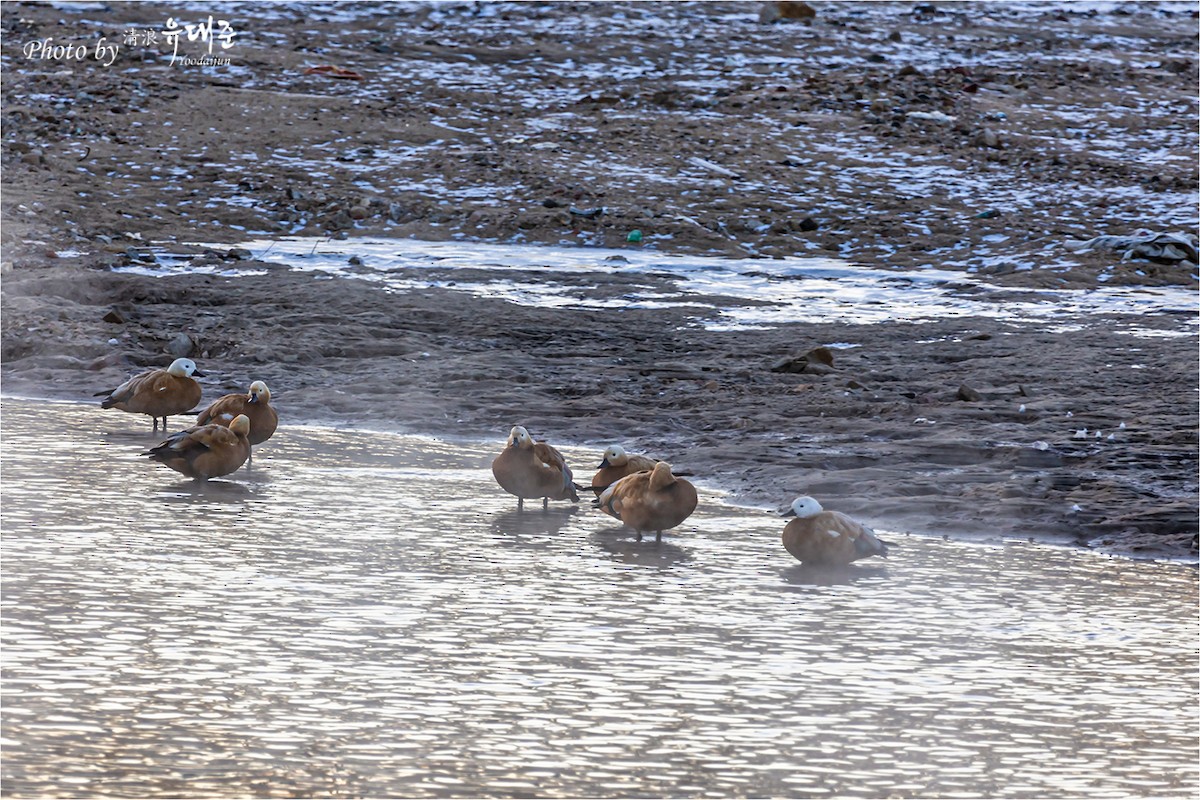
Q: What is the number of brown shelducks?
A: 7